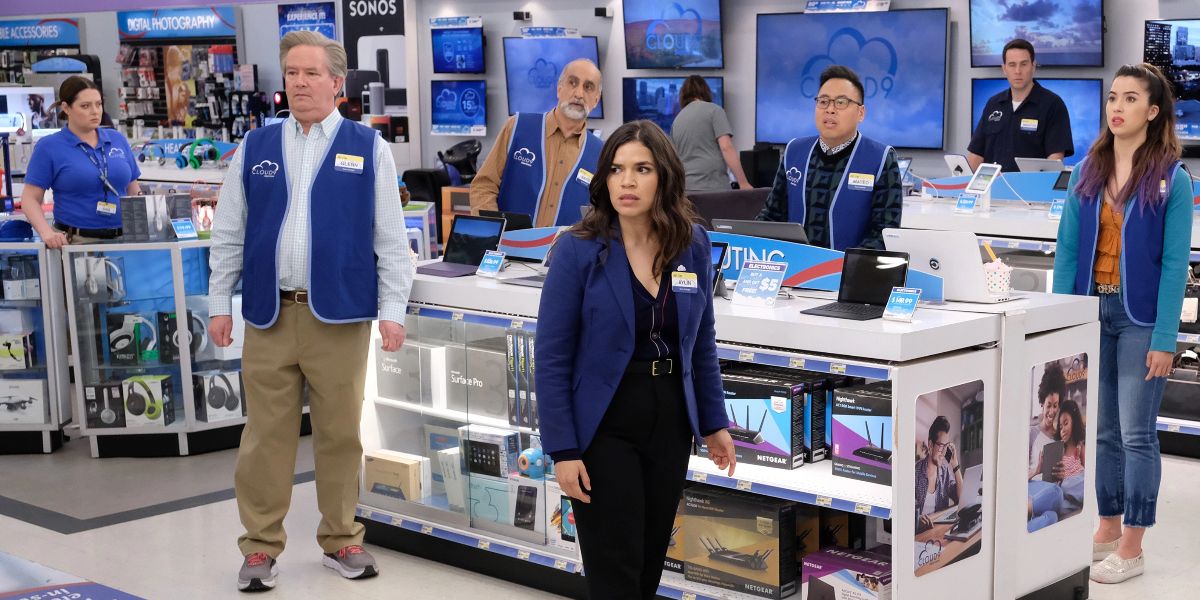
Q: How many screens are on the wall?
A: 9